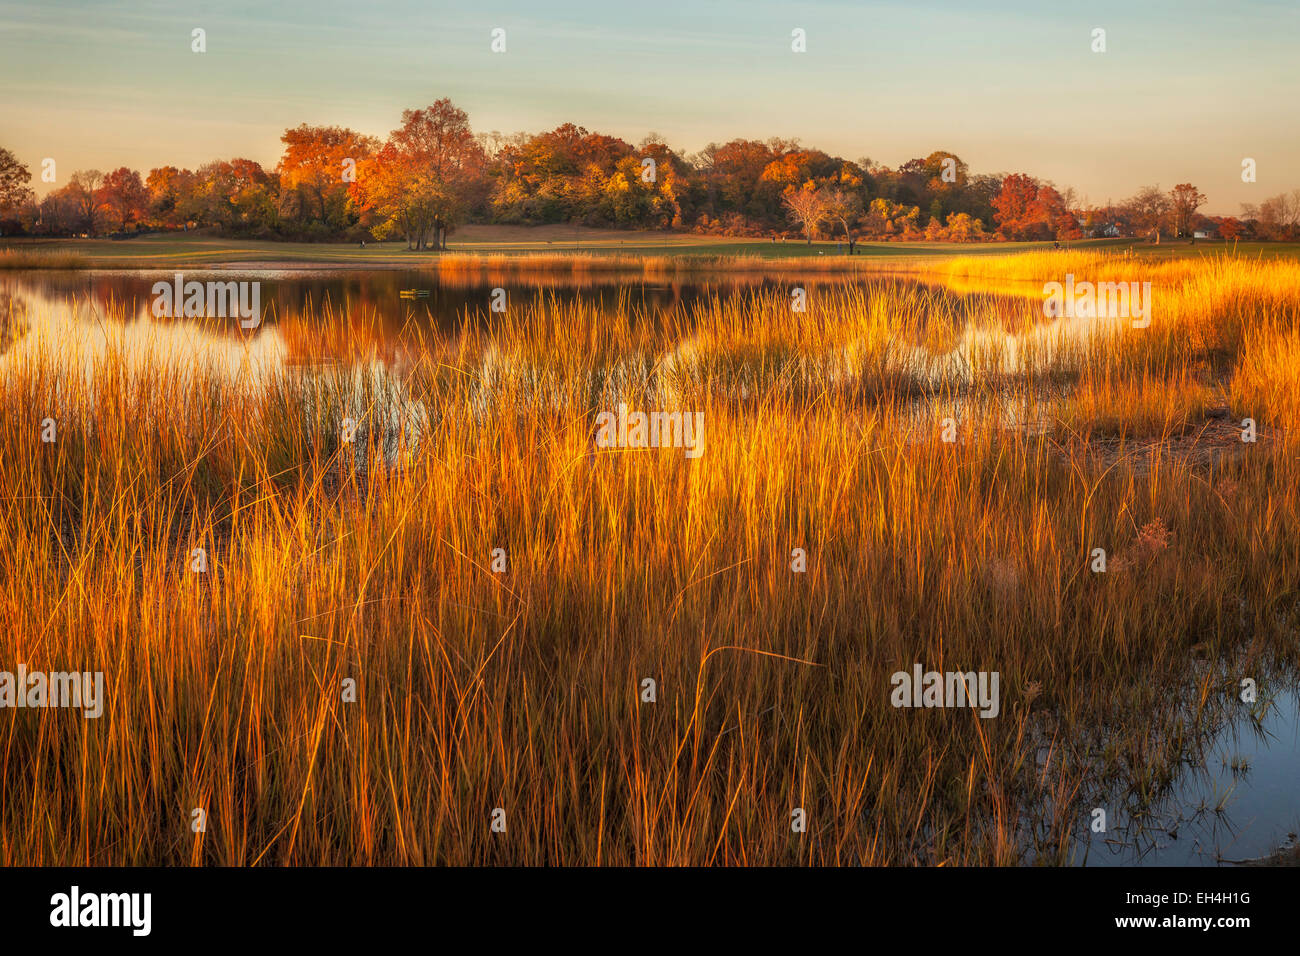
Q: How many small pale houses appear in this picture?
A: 2